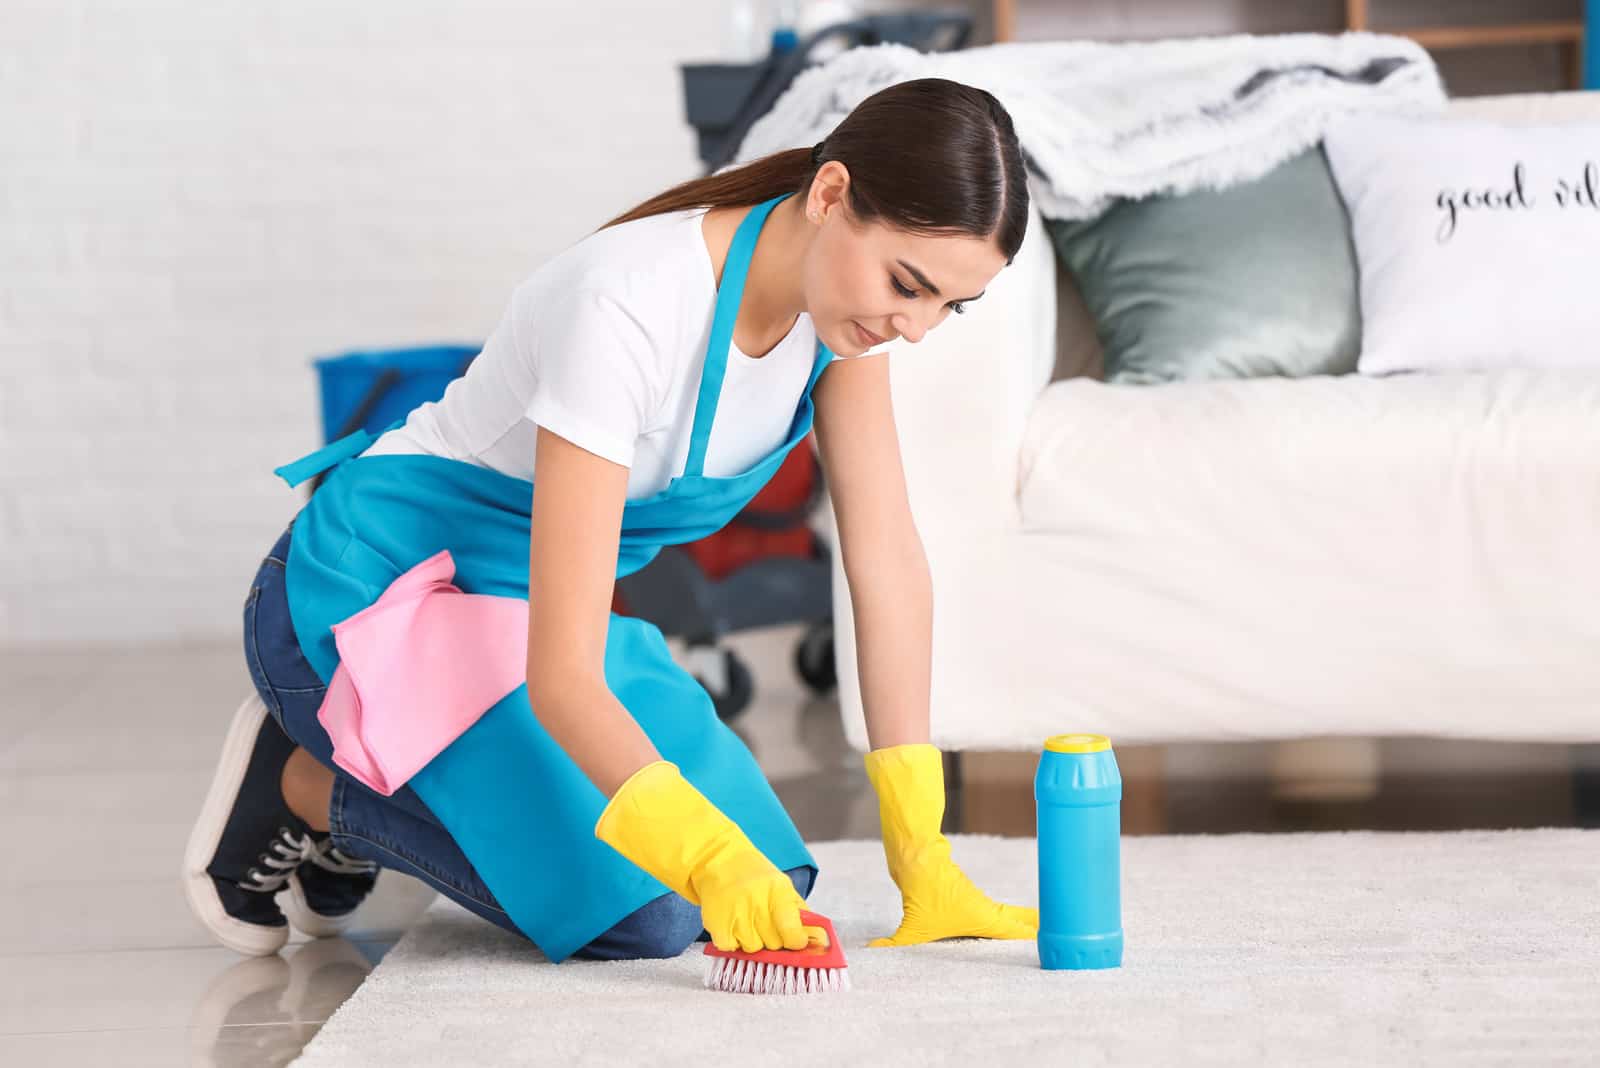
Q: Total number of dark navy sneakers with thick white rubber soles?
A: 2